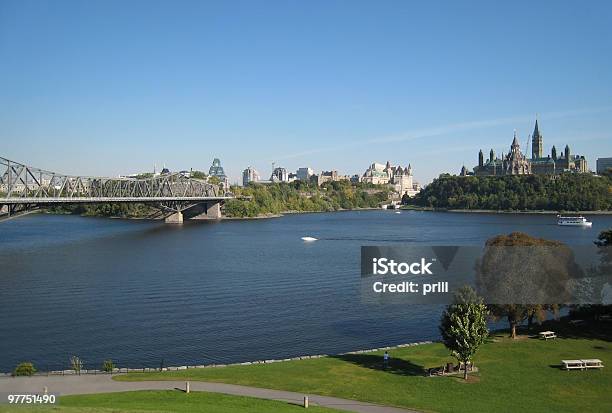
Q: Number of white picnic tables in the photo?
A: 3